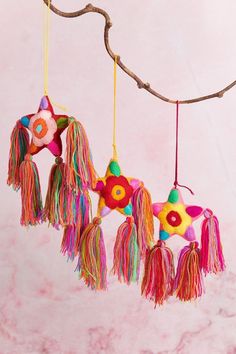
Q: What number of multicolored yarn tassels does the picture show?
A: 11